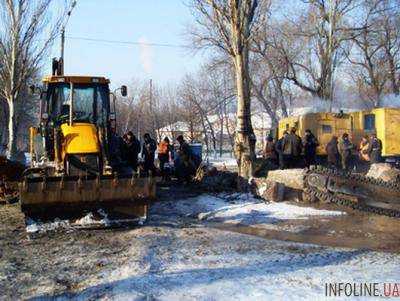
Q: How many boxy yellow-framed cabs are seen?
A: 1